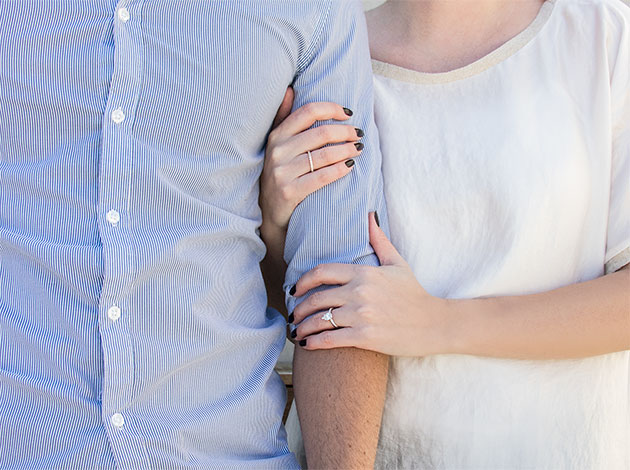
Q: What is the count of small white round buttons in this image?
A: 5